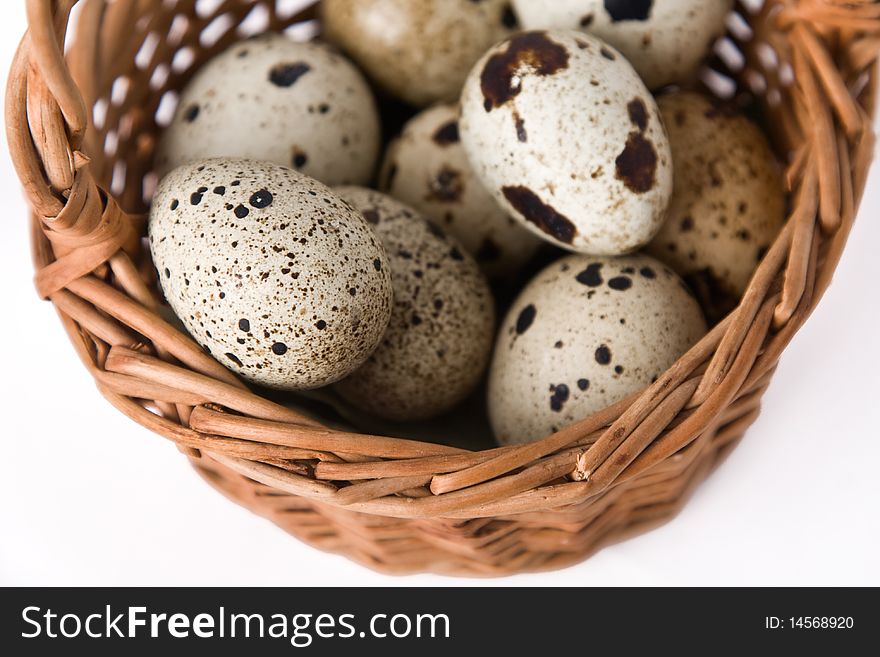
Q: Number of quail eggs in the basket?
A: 9